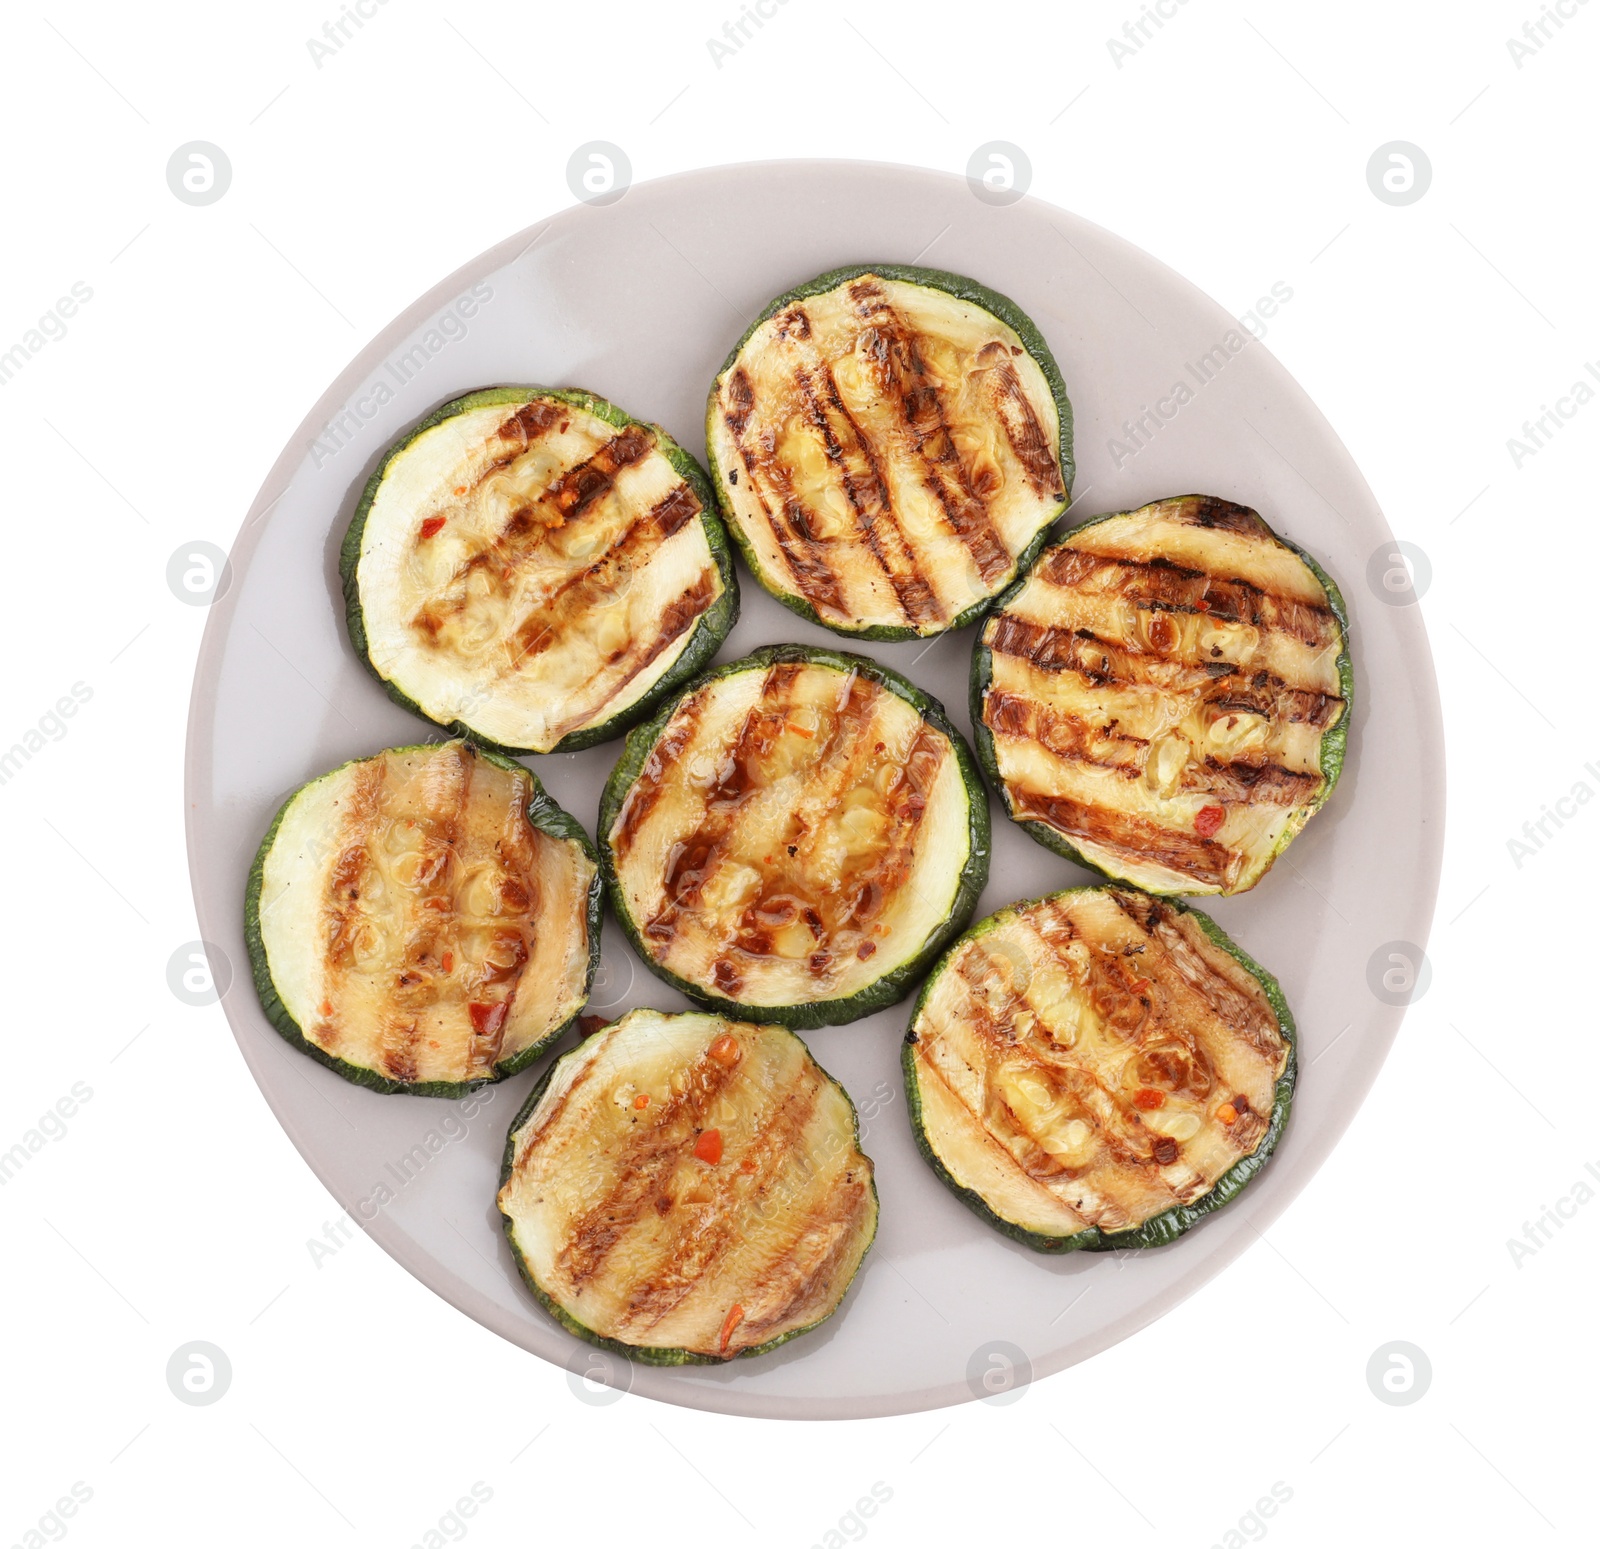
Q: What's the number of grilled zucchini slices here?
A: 7